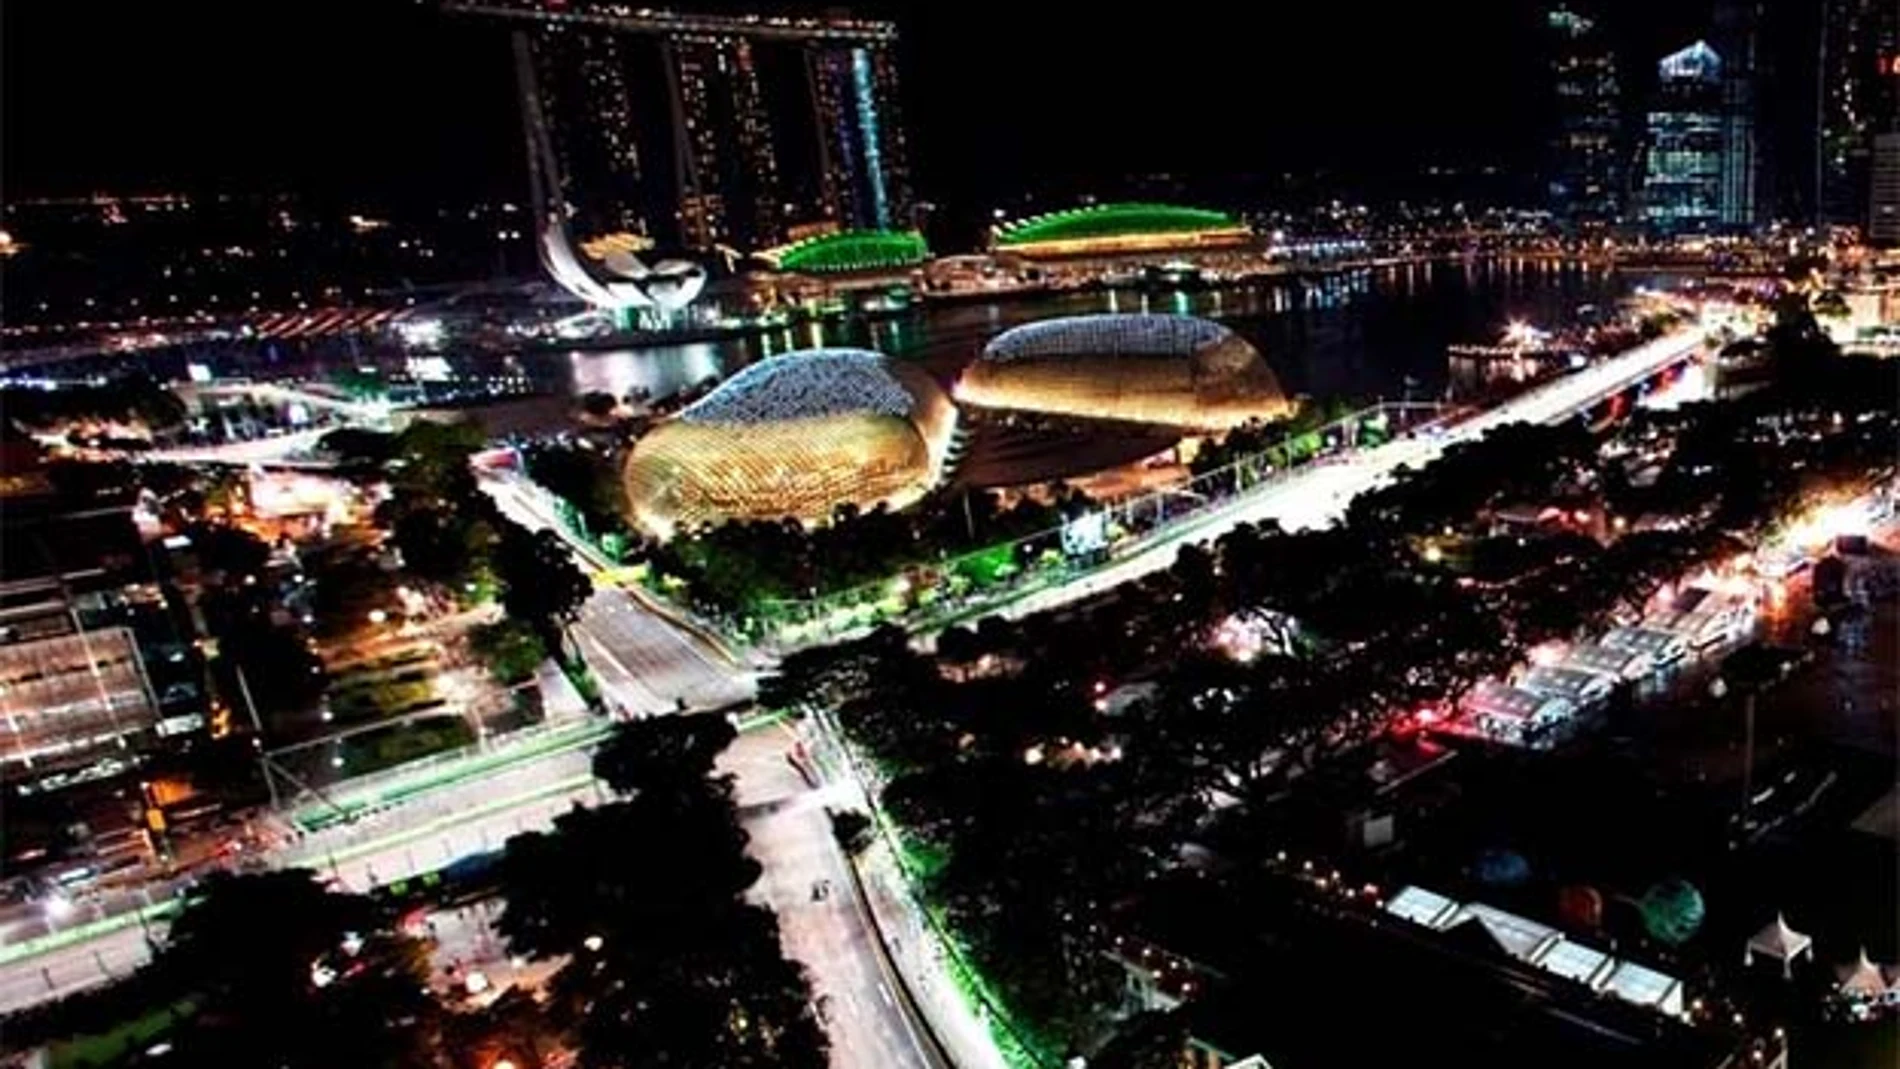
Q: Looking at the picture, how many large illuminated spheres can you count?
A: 2